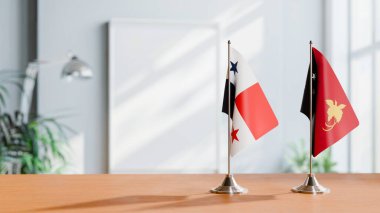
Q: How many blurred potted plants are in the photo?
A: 2